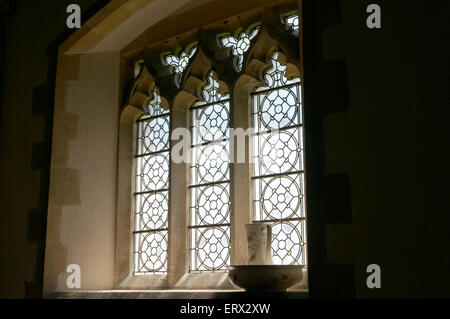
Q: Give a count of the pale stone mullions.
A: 2